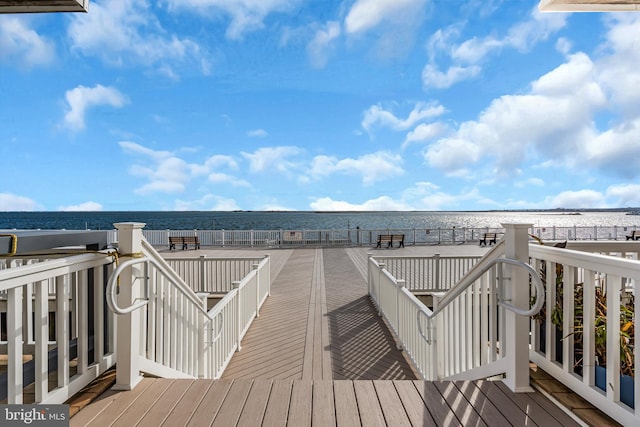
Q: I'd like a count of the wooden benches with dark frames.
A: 4